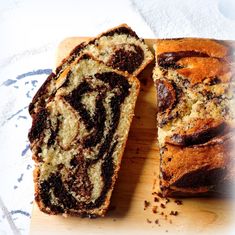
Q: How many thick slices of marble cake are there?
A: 2